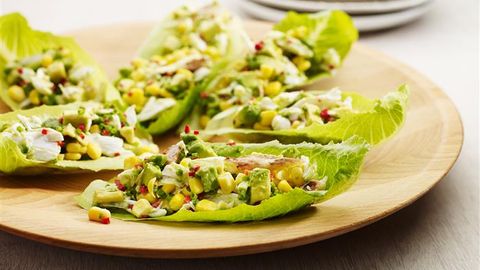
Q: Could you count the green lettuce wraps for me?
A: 6